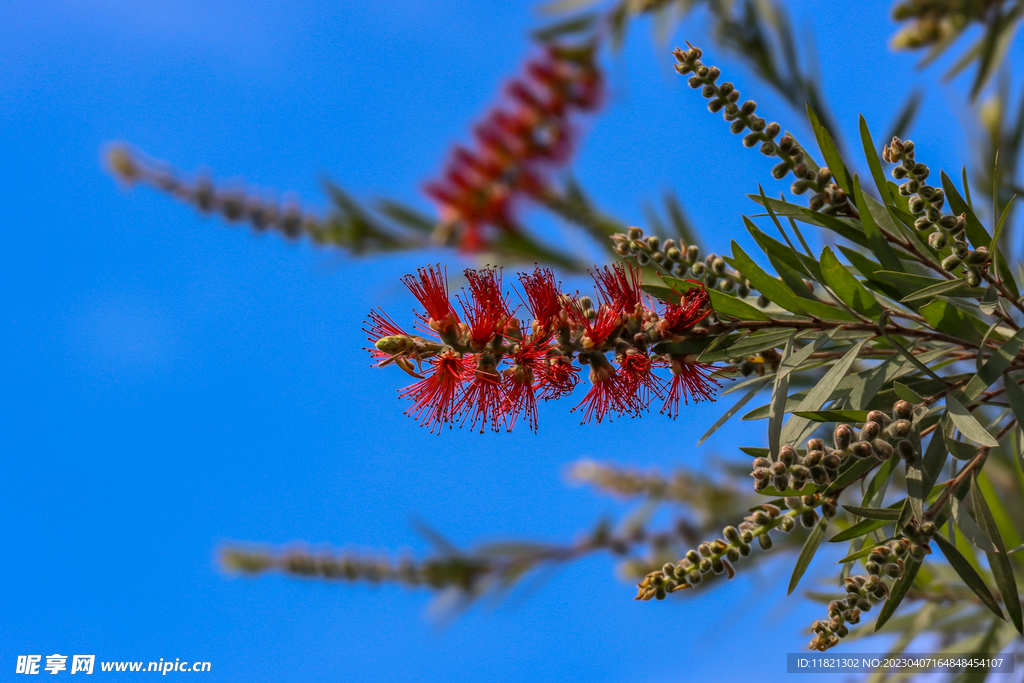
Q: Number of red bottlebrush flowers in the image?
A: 2